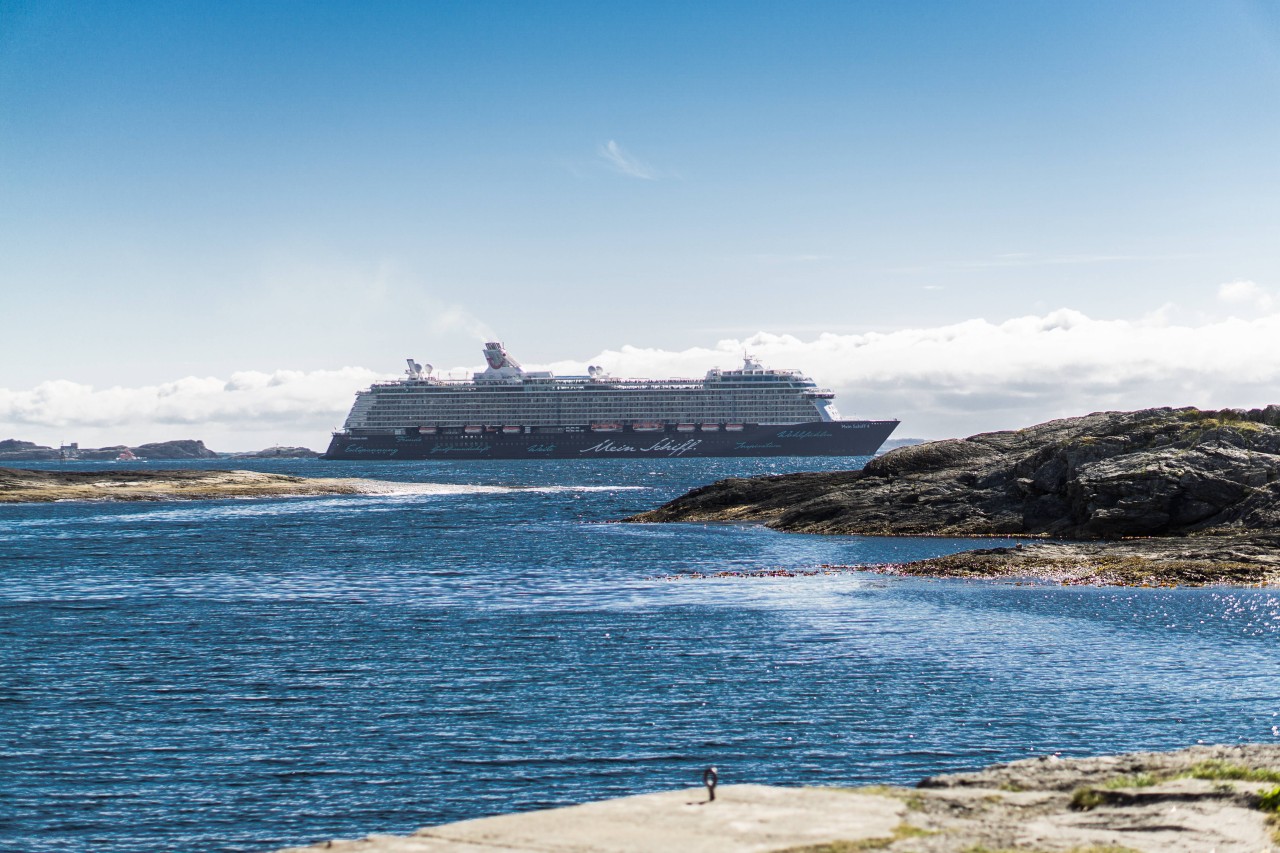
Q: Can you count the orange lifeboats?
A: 8